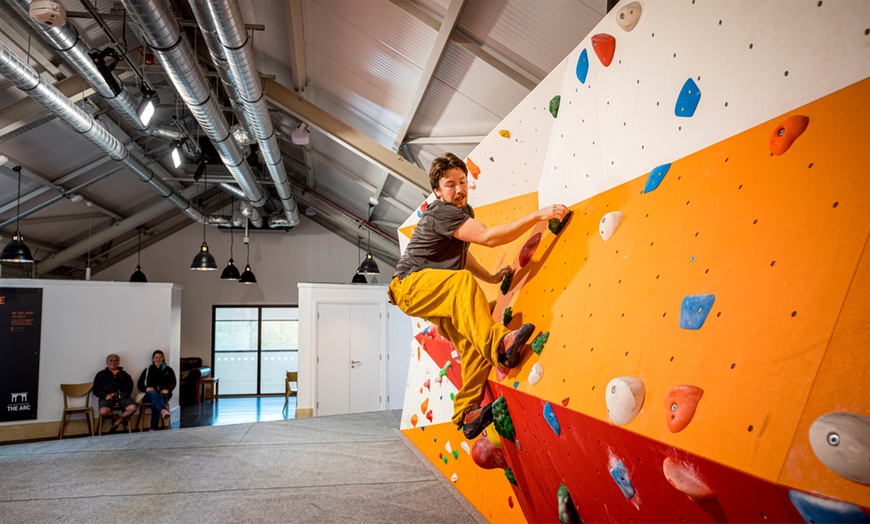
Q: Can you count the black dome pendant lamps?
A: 7